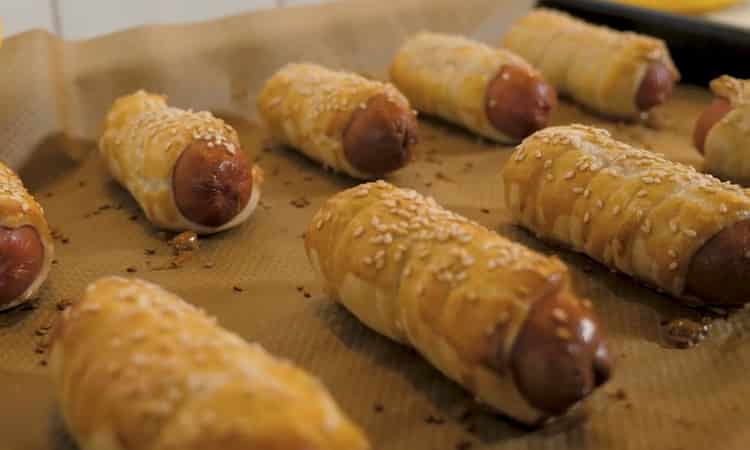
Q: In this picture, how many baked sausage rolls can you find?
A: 9